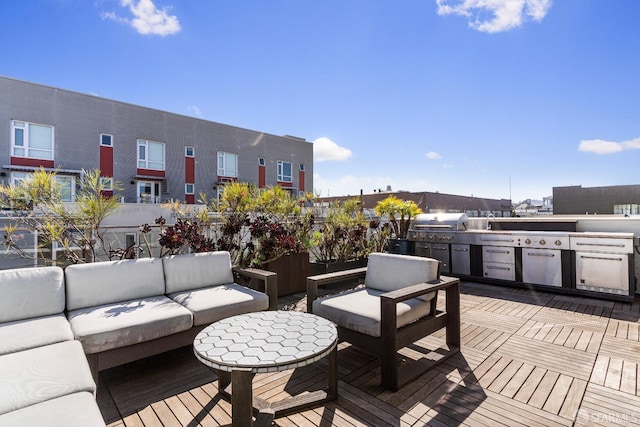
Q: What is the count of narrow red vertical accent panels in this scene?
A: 4